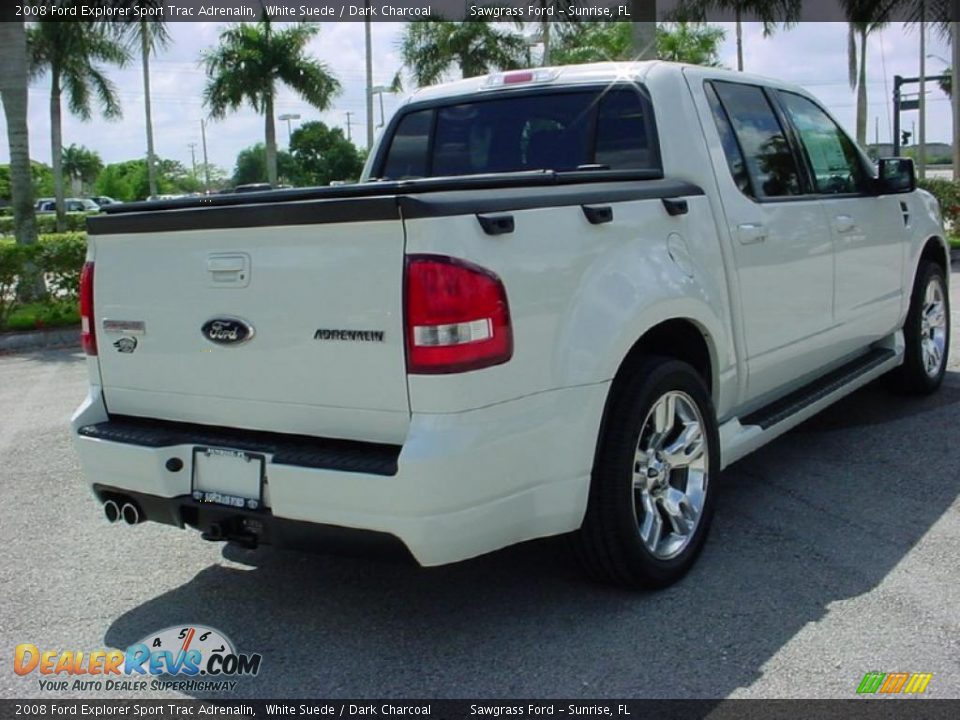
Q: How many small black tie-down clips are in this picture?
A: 3